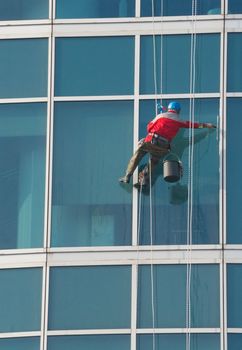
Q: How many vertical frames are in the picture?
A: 3